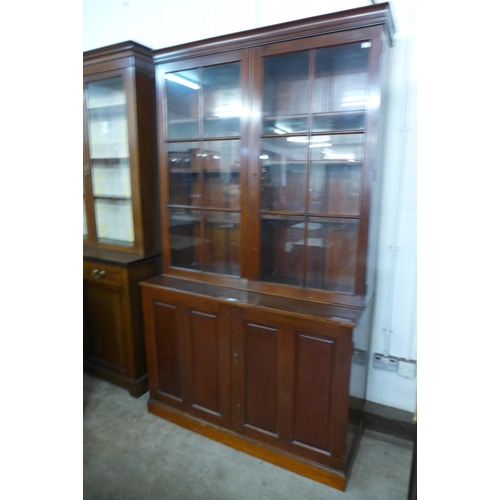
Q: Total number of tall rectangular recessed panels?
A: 4